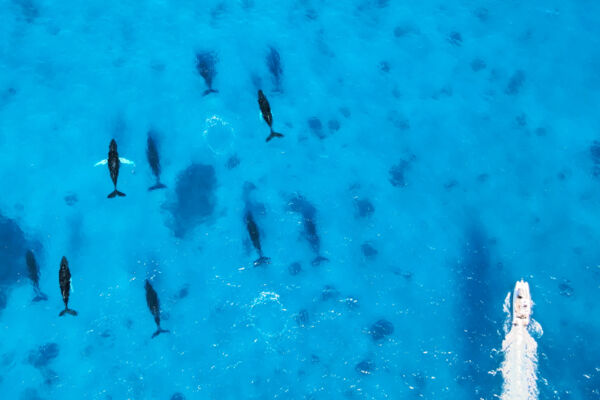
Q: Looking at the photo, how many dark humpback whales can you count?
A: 10